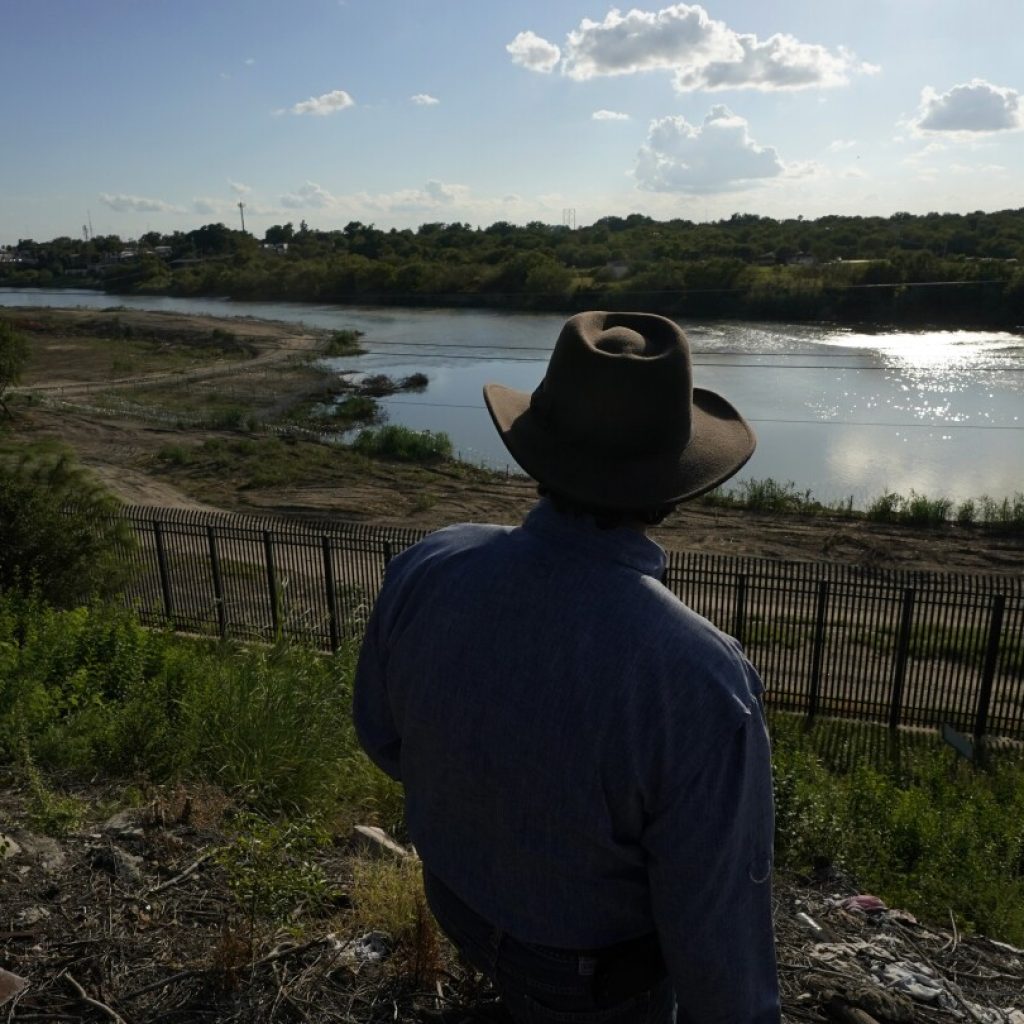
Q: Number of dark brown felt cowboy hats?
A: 1